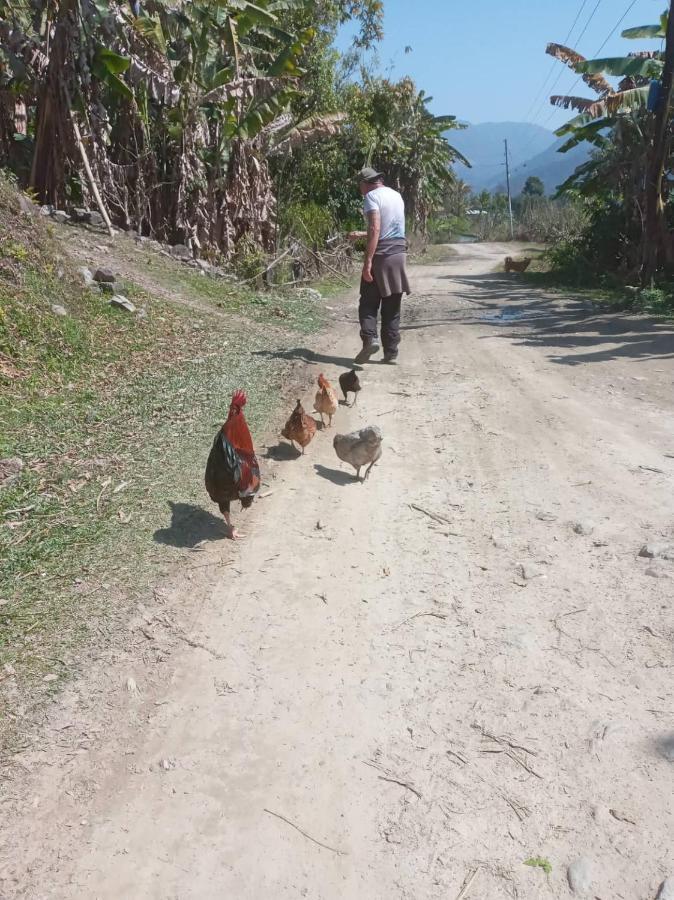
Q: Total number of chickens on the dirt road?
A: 5